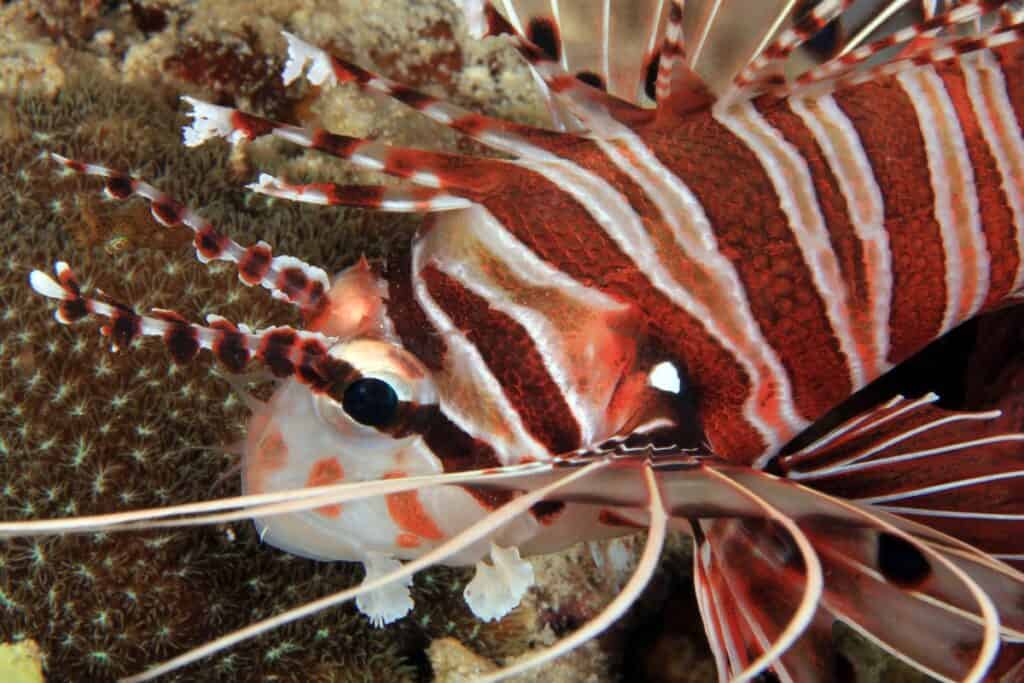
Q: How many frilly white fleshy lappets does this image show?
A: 2